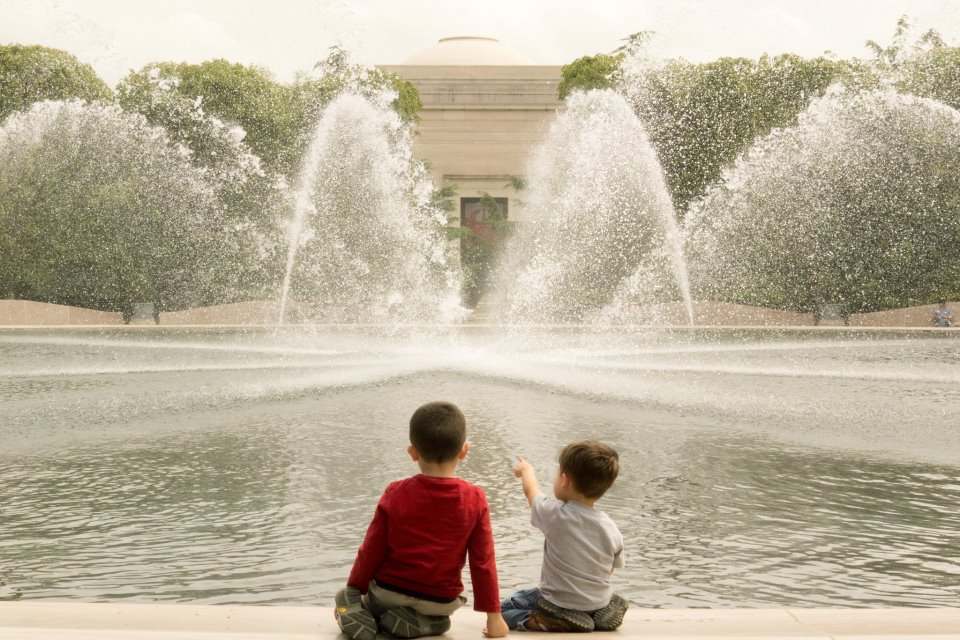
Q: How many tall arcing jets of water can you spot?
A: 4